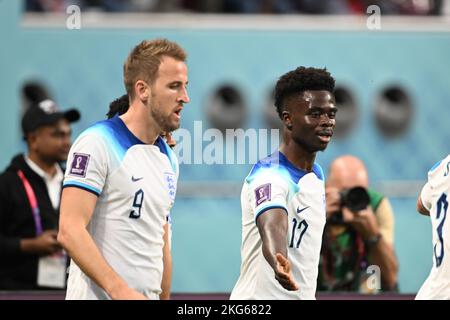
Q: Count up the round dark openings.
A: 5